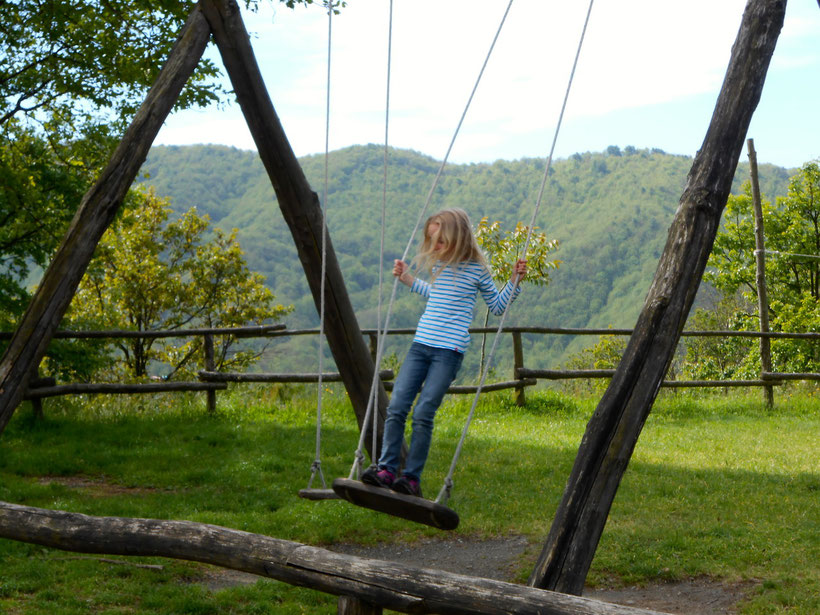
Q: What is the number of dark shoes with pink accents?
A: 2